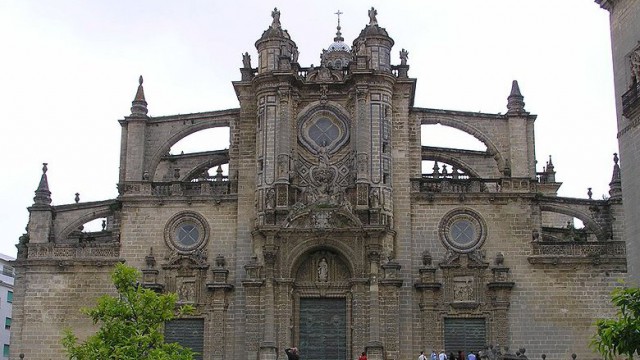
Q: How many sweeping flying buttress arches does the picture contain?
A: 6